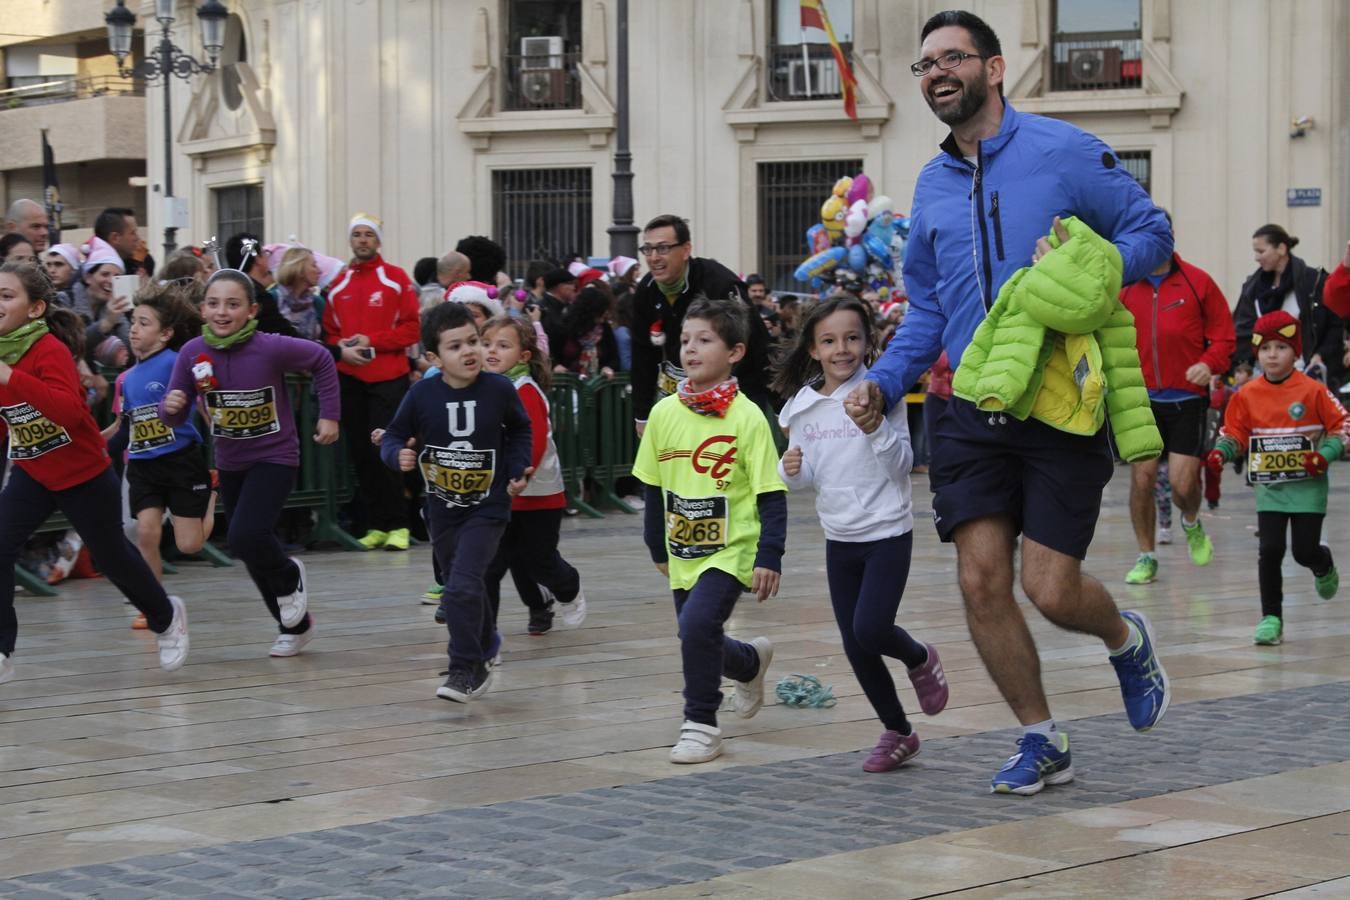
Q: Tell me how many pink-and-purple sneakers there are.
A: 2